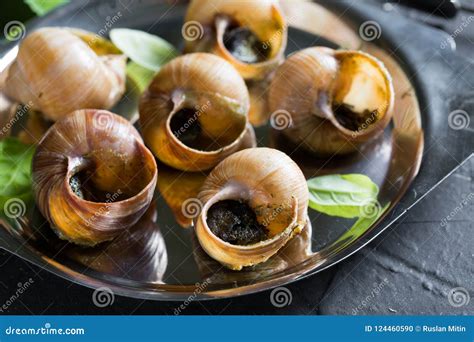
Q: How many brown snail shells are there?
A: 6